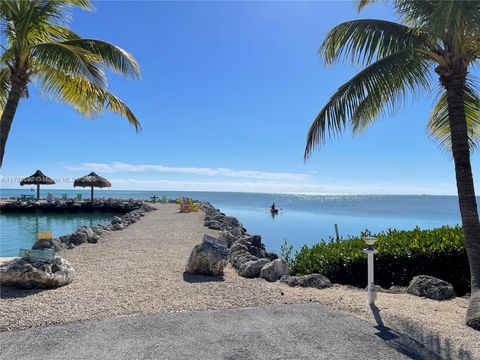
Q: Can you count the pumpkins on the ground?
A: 0